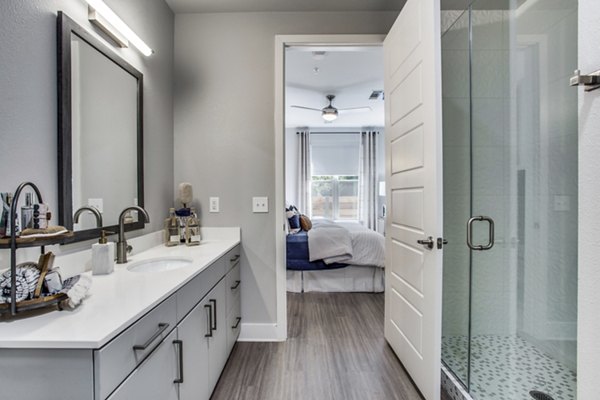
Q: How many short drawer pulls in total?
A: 3